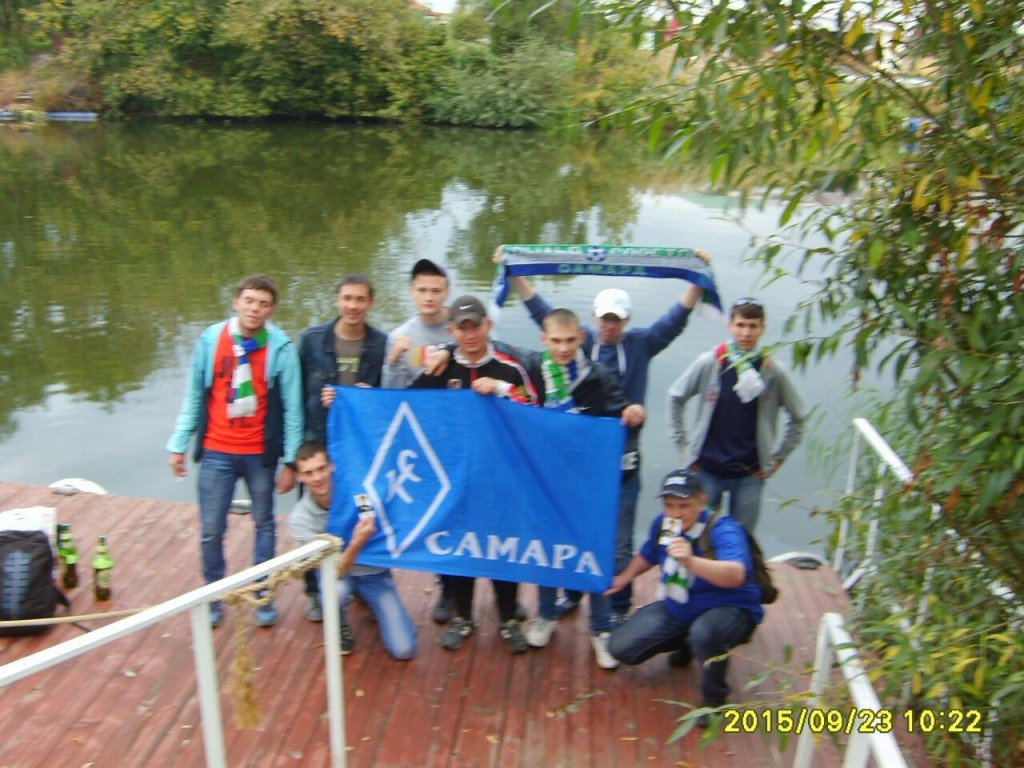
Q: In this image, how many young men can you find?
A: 9